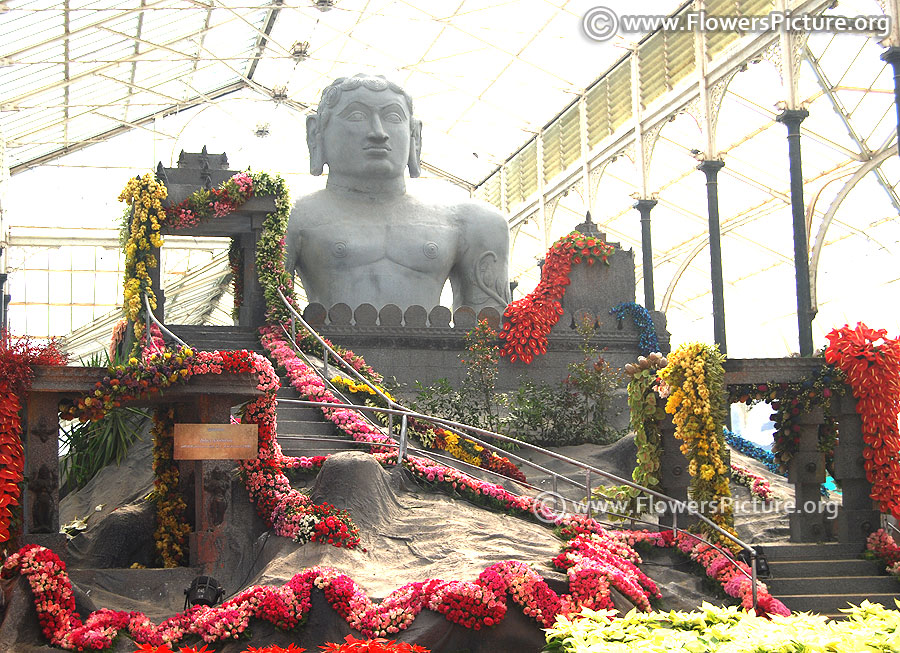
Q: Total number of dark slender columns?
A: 4